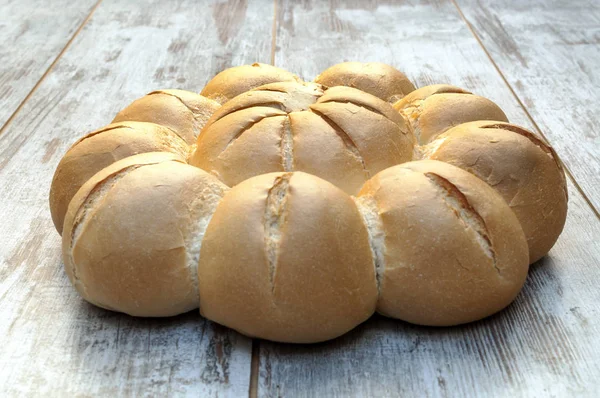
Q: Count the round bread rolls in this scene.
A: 10